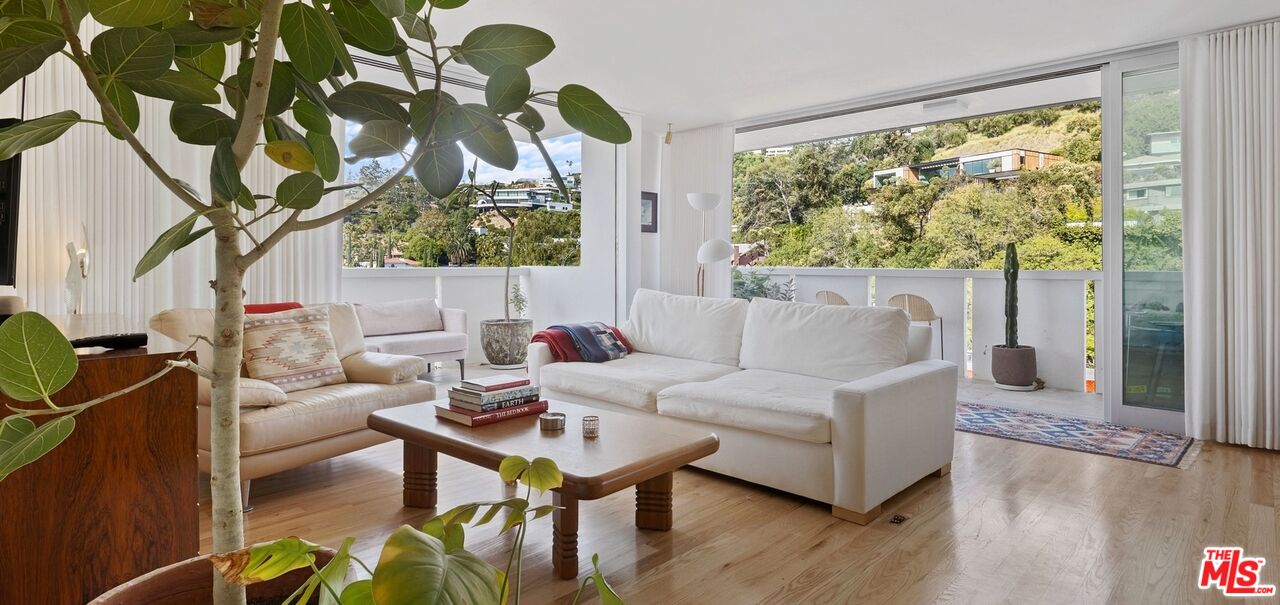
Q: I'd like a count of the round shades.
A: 2